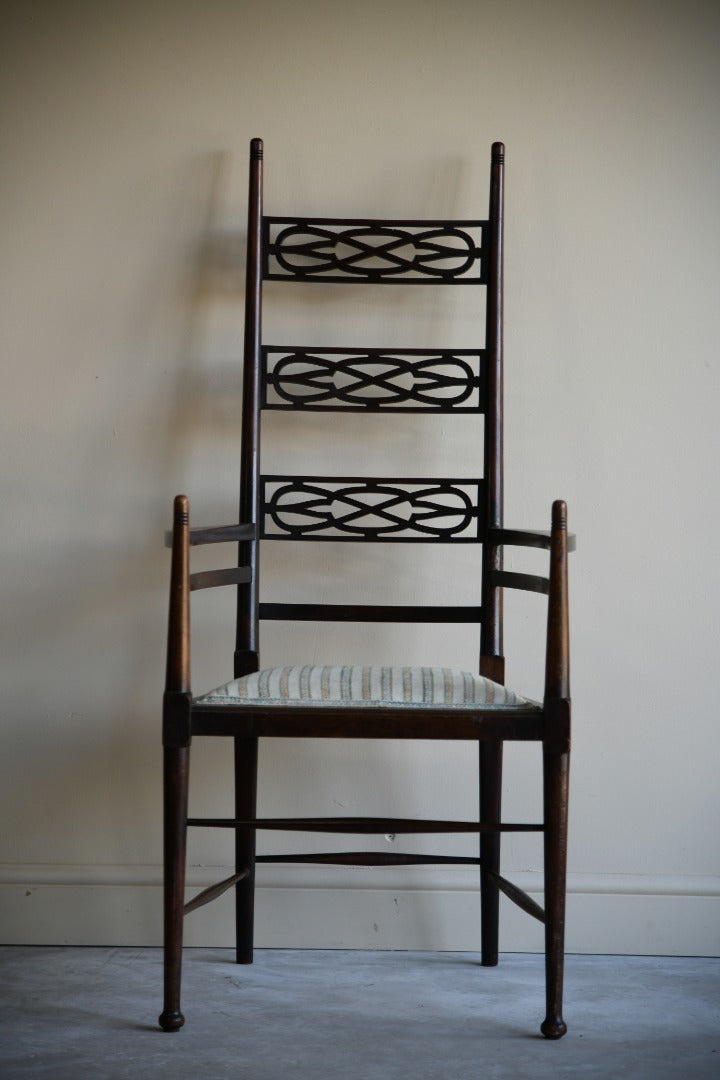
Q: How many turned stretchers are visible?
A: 4